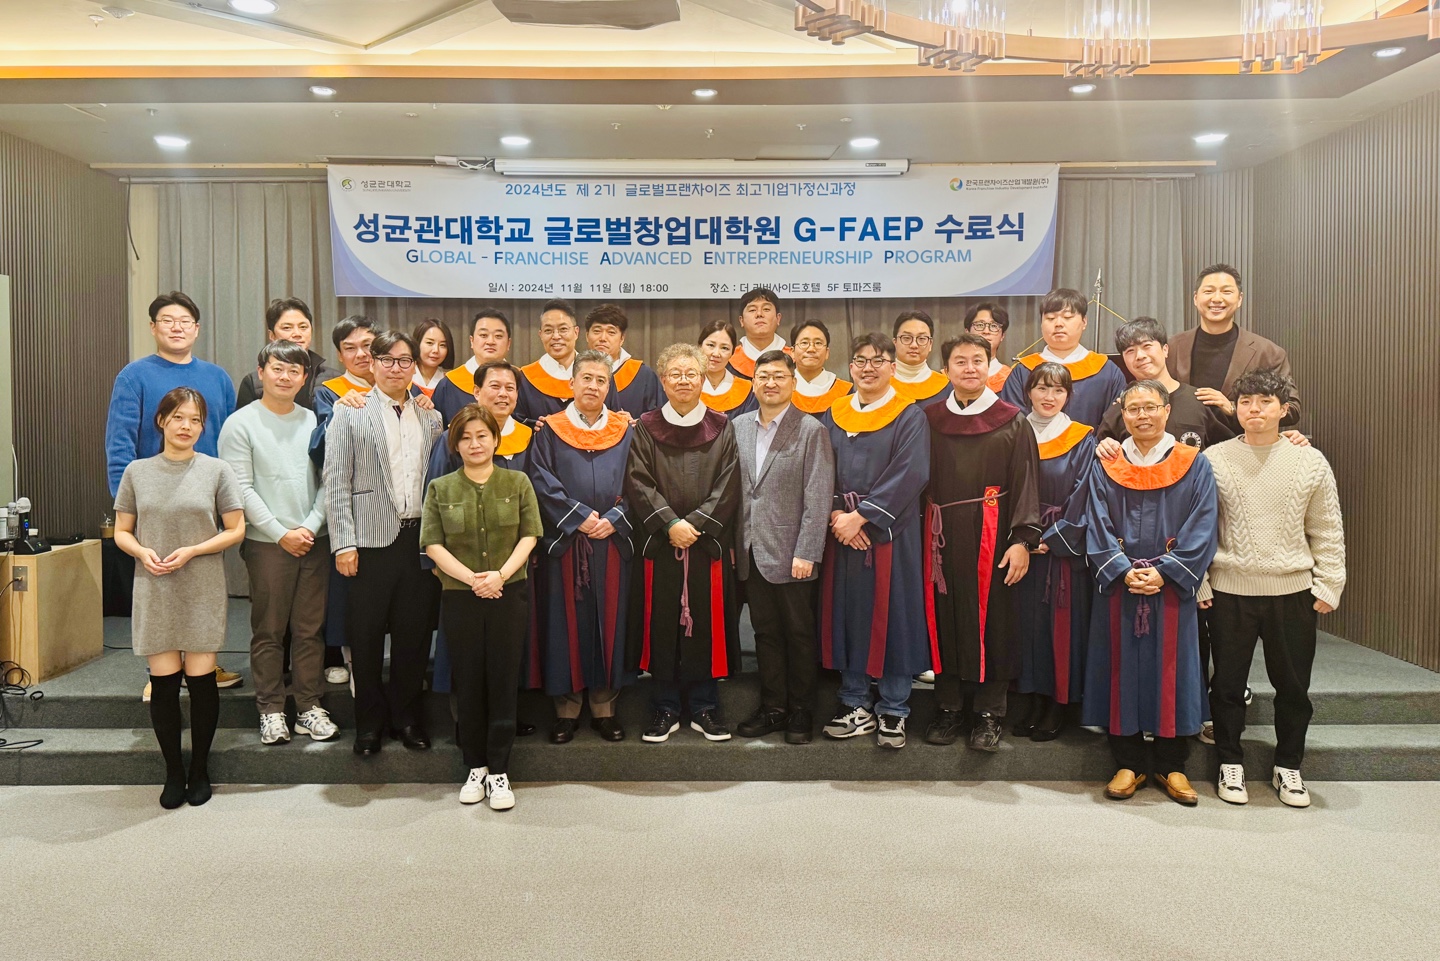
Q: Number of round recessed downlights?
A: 9